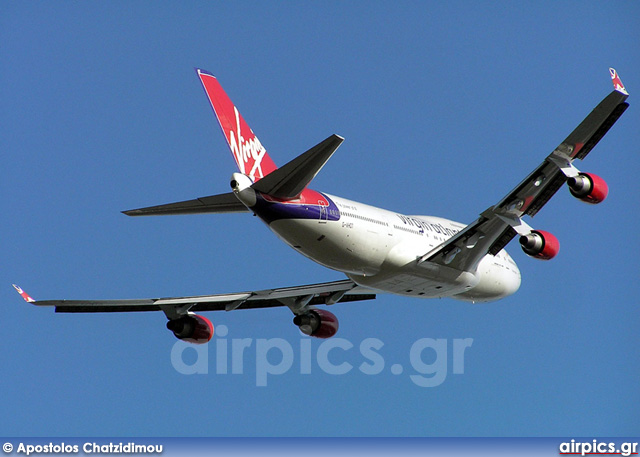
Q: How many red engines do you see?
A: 4